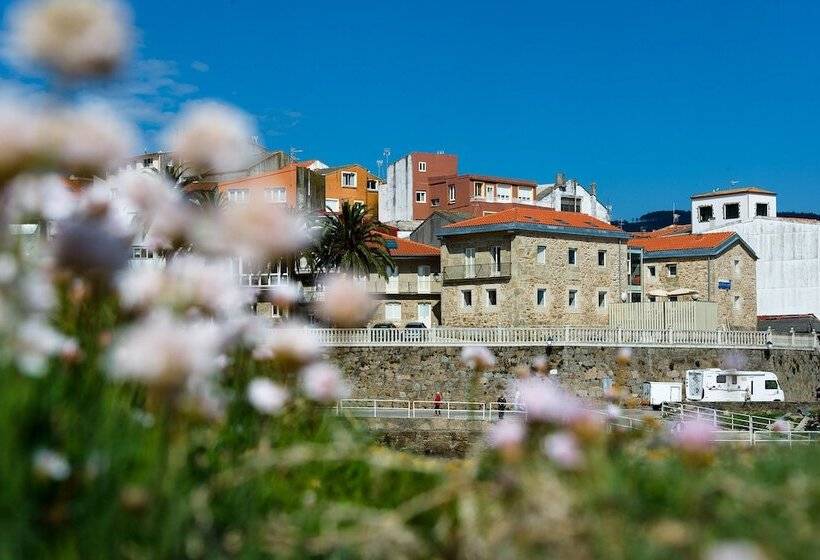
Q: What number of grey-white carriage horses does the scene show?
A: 0